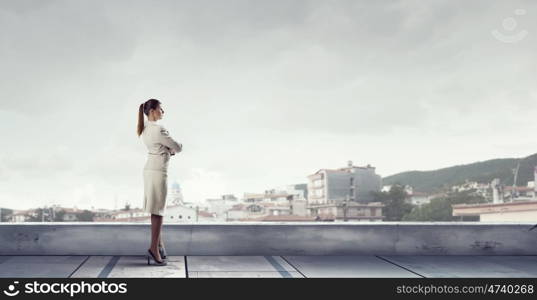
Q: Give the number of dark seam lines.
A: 4